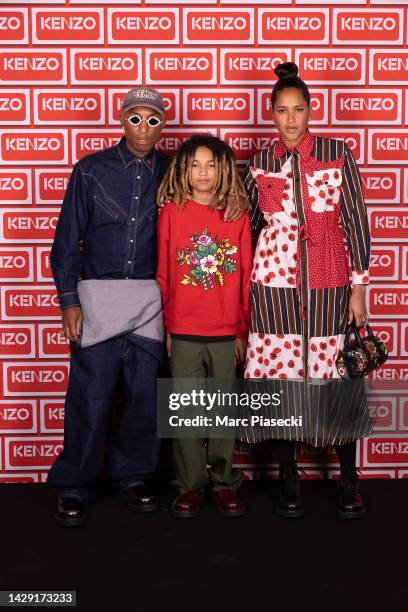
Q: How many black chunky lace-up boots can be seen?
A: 2